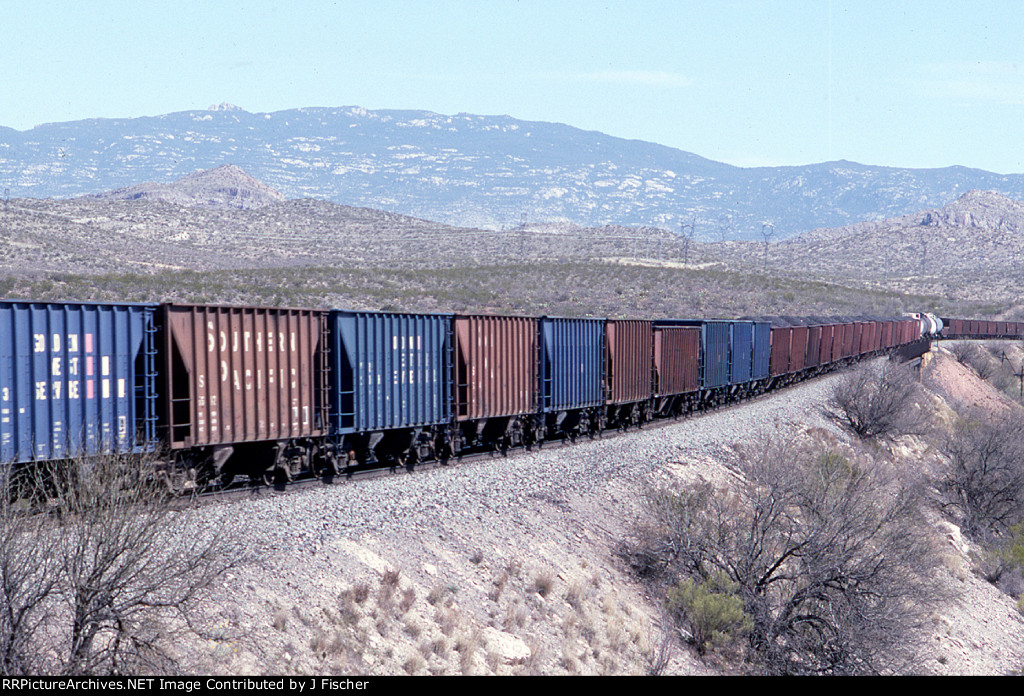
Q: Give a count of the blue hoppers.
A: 6